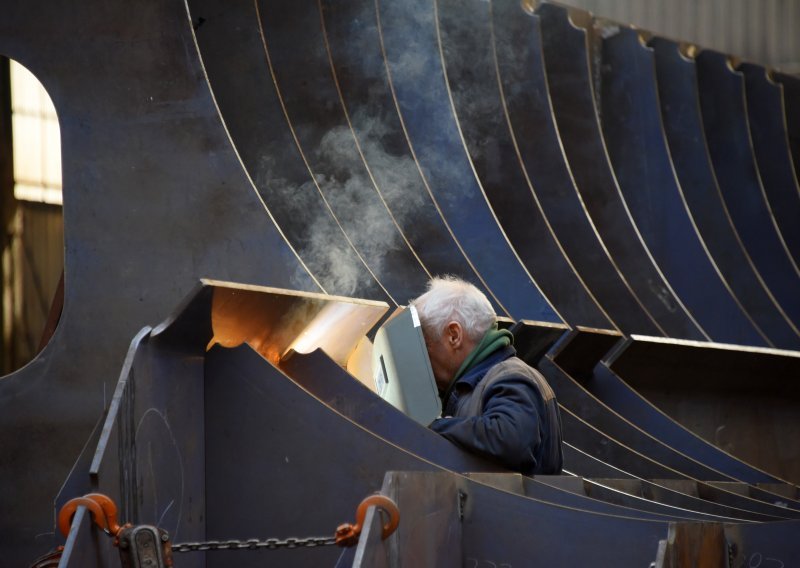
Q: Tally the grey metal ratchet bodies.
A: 1